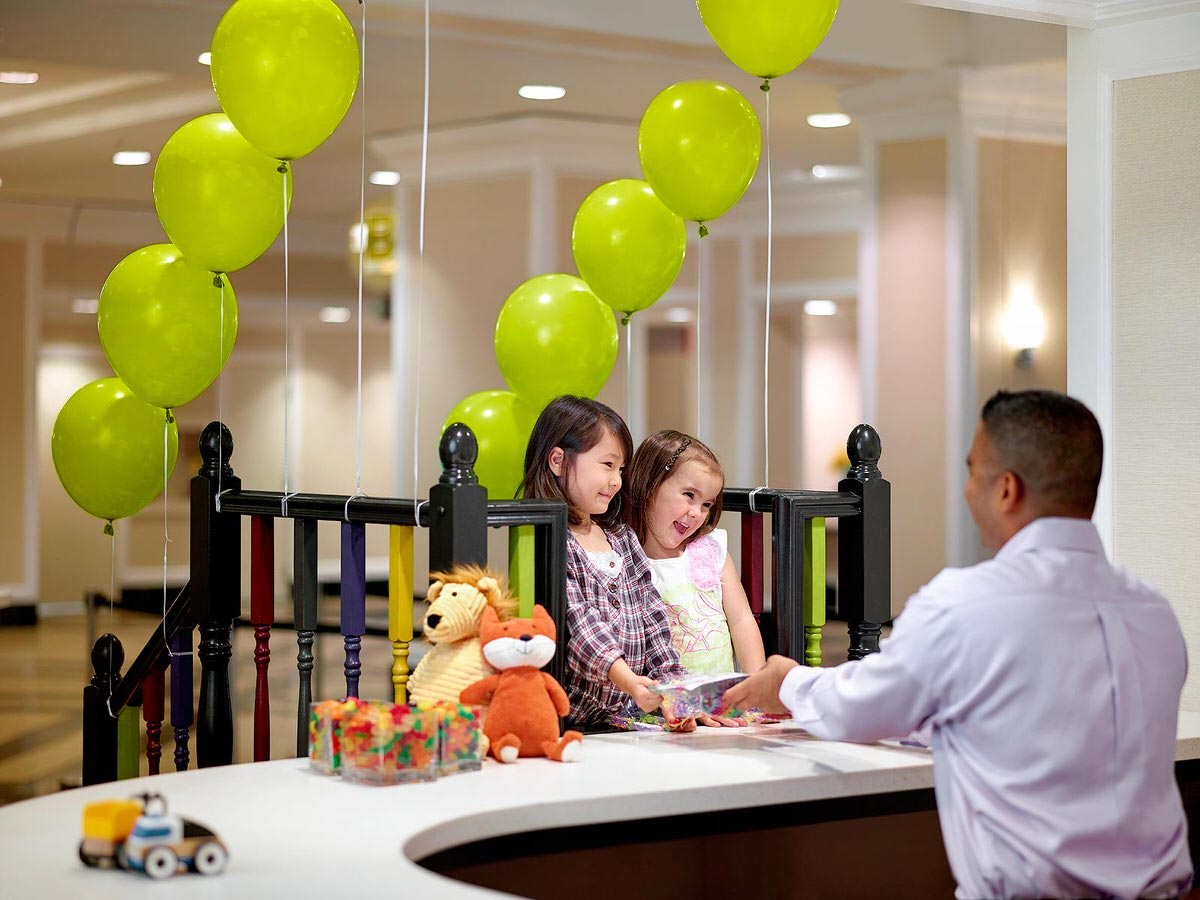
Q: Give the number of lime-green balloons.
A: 9